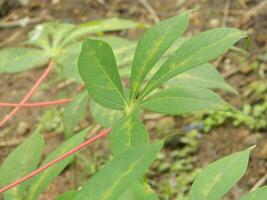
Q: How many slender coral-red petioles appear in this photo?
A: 3